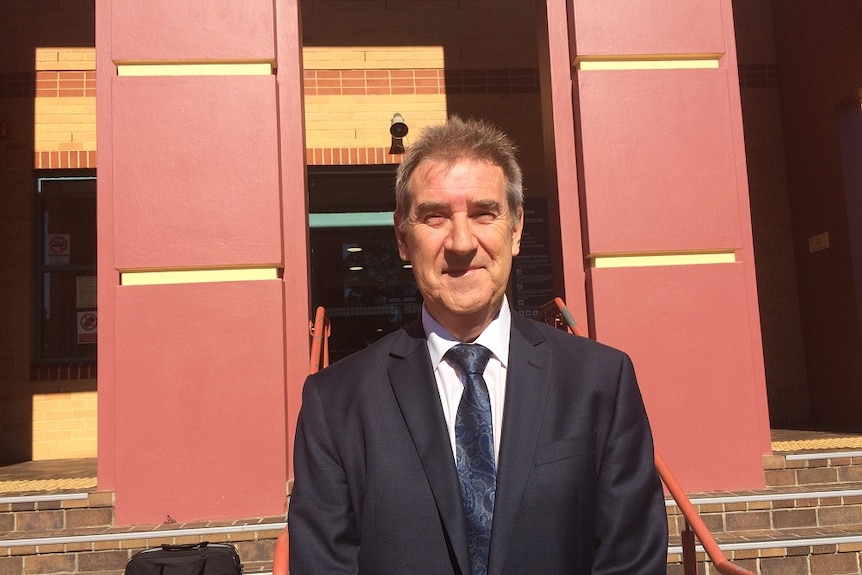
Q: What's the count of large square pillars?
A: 2